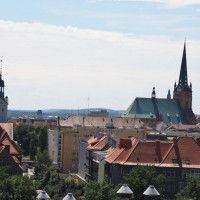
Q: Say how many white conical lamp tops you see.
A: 4